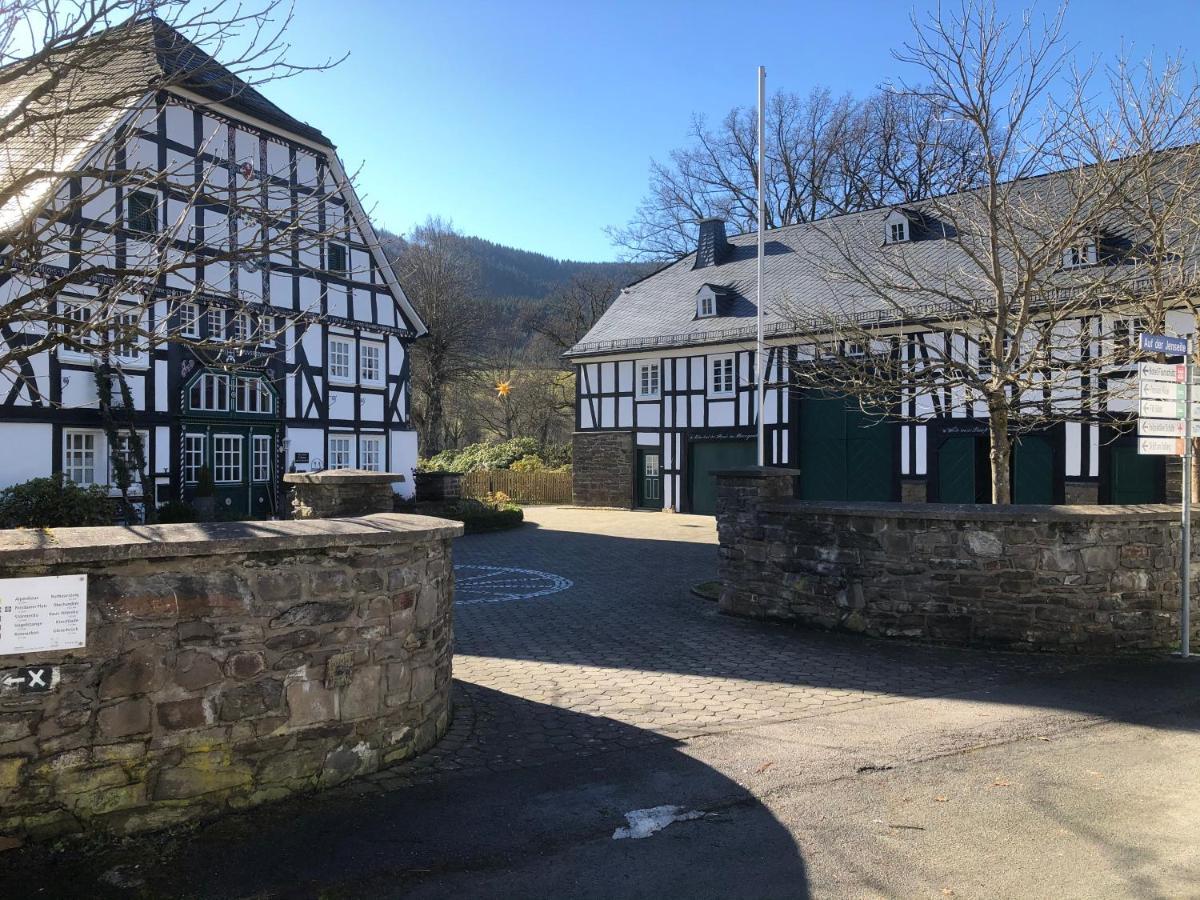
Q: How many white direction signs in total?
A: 5